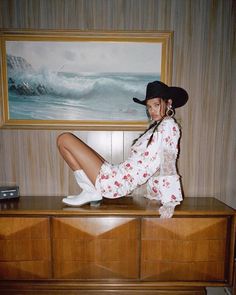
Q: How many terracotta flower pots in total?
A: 0